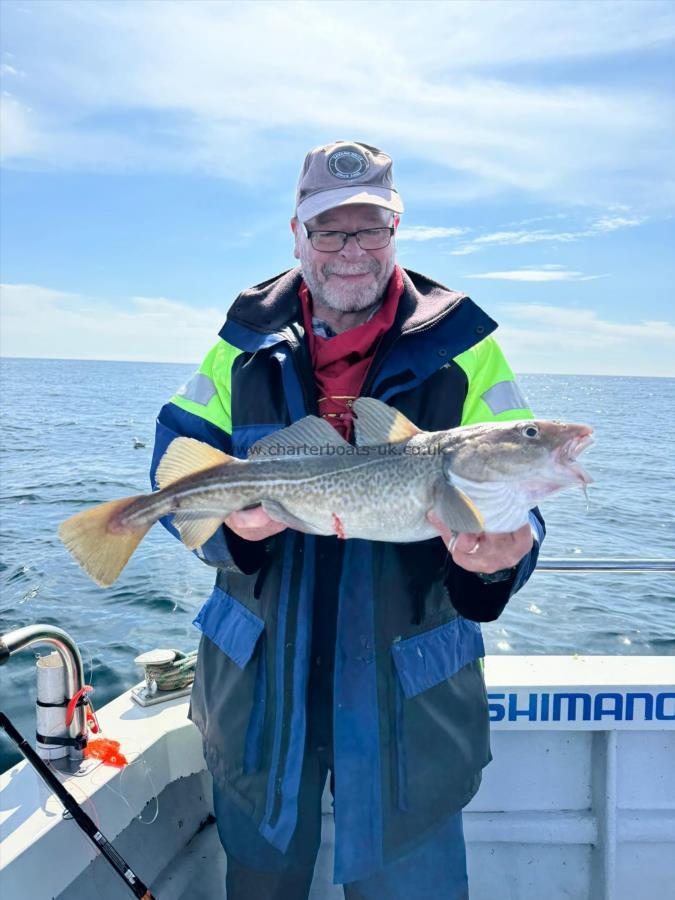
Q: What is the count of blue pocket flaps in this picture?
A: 2